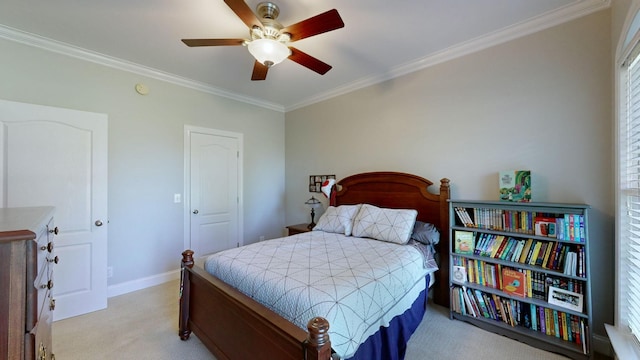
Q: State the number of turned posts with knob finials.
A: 3